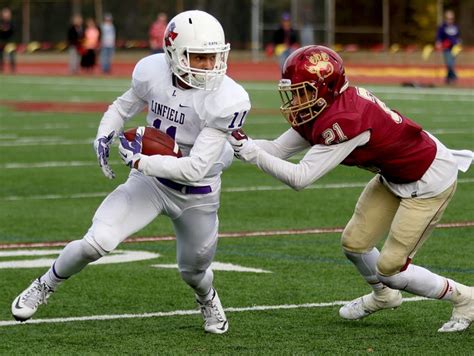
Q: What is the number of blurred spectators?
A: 7